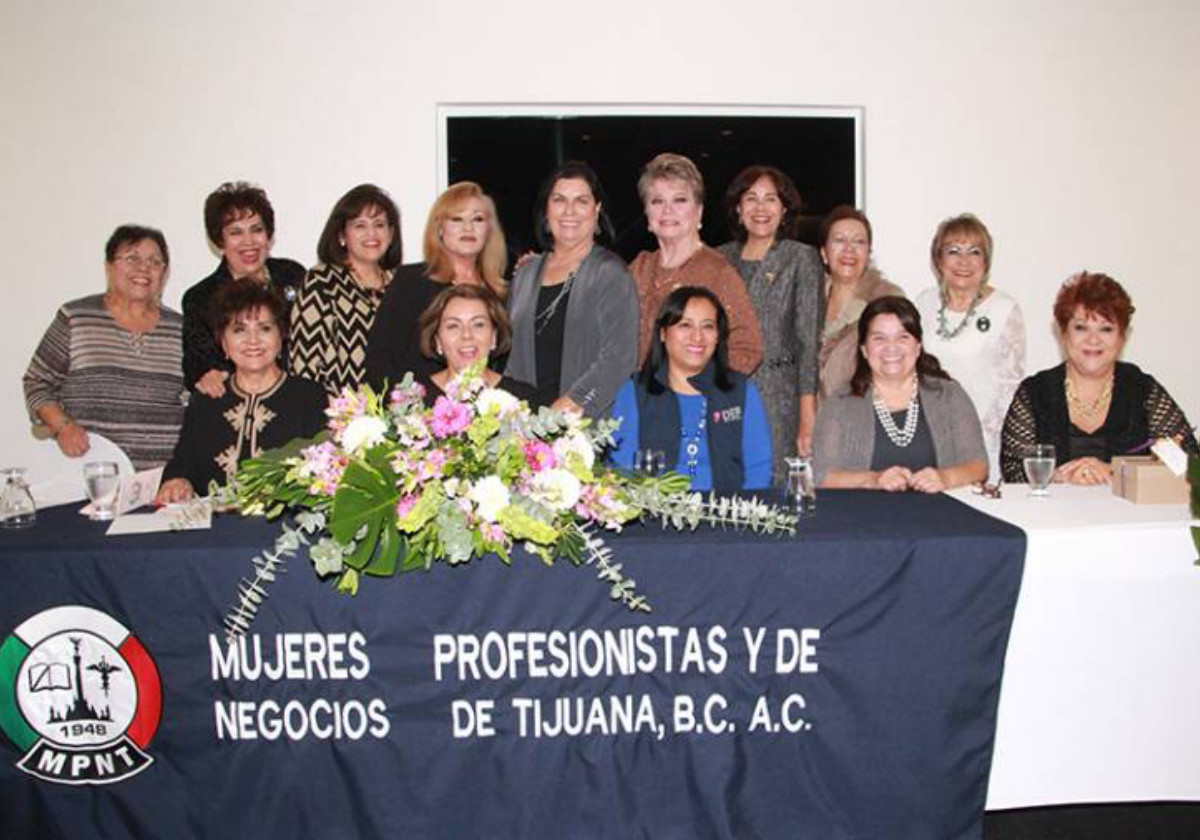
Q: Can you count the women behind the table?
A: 14